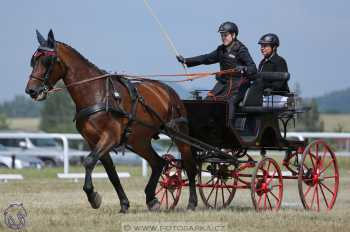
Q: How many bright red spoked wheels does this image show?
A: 4